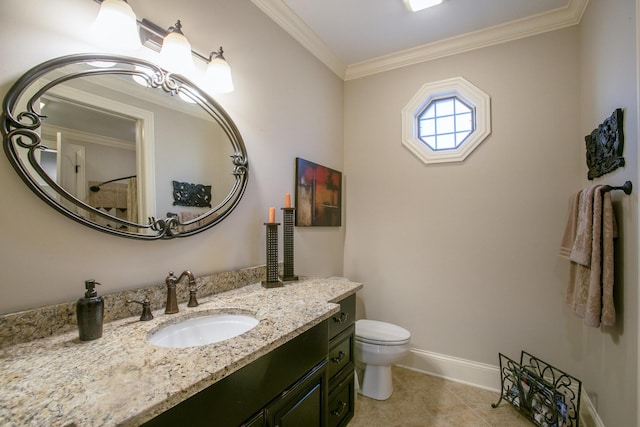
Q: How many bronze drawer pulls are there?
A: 3